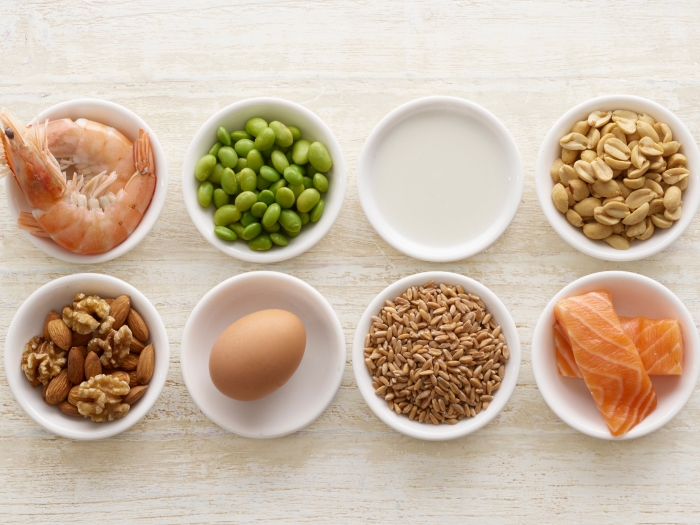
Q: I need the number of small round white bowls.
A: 8